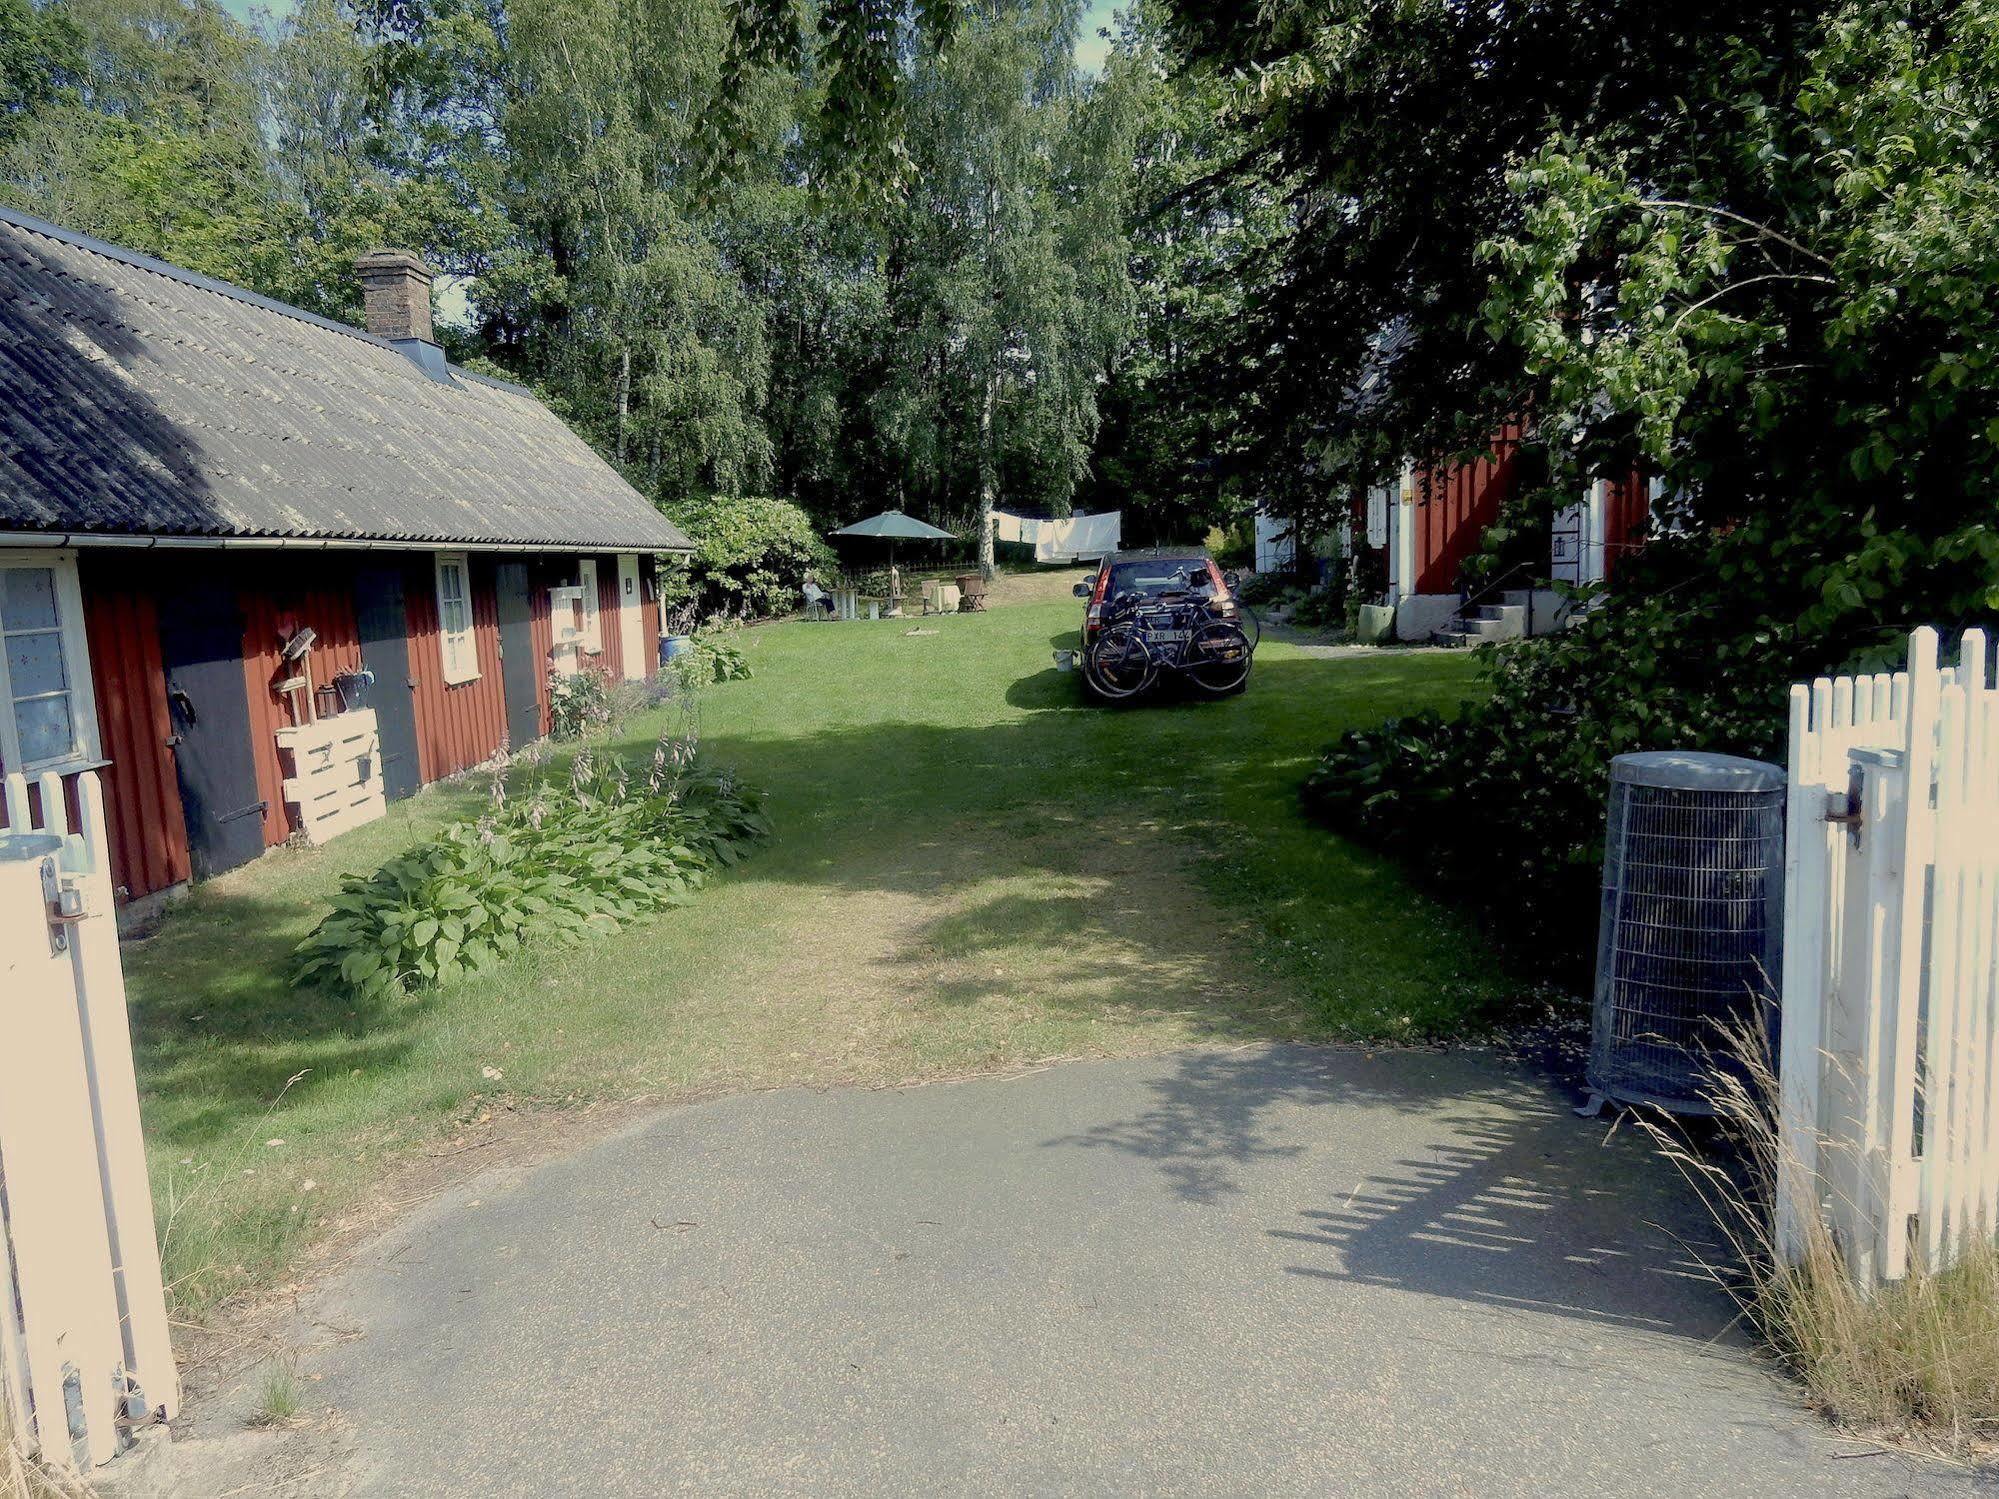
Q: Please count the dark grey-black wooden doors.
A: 3